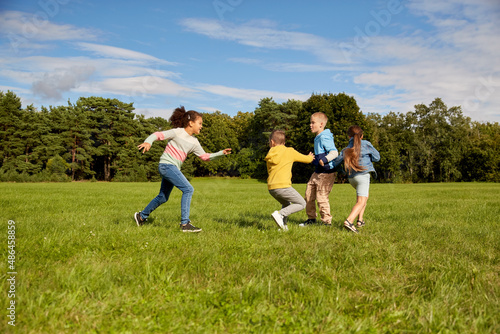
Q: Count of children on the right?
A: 3